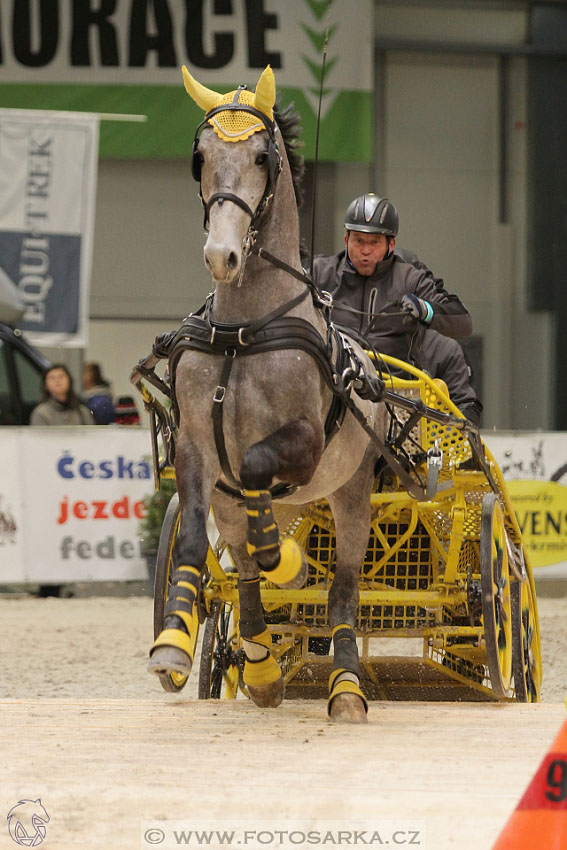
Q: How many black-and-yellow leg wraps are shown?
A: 4